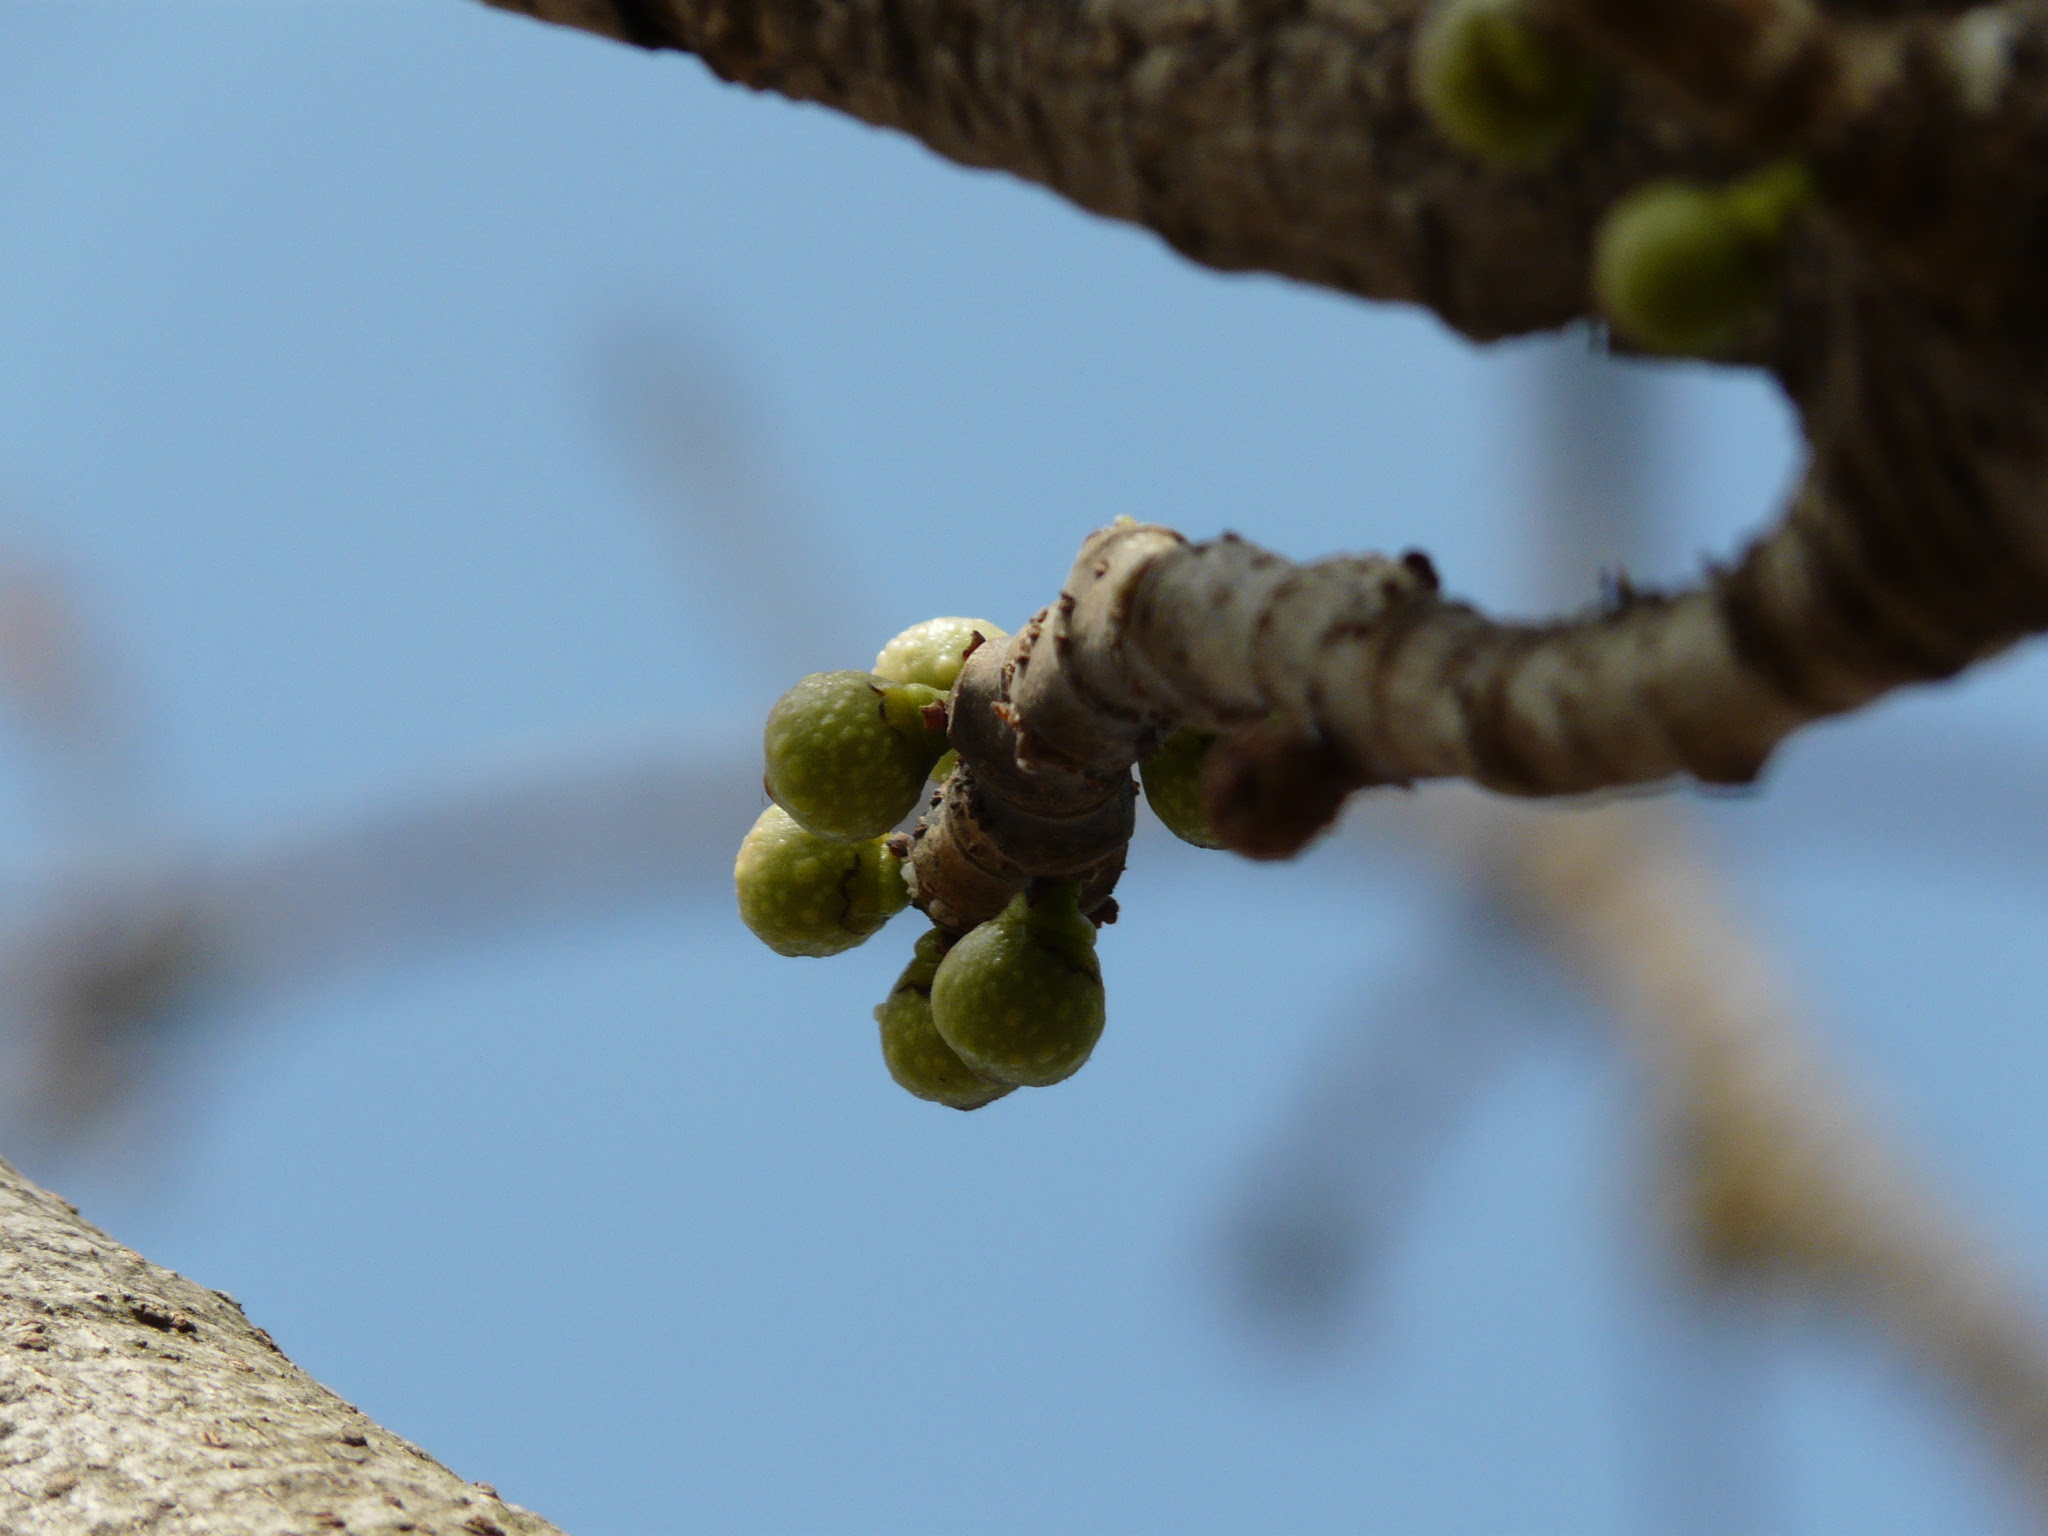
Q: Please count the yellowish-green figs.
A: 8